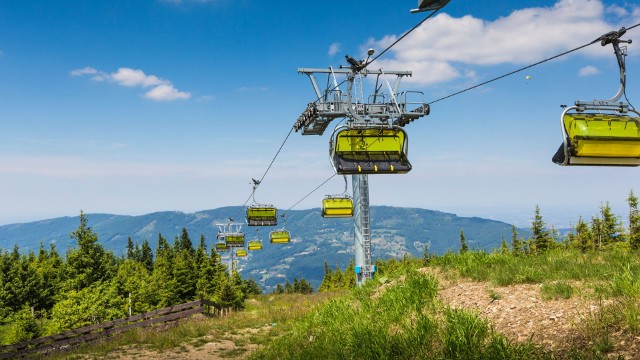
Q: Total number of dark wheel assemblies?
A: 2